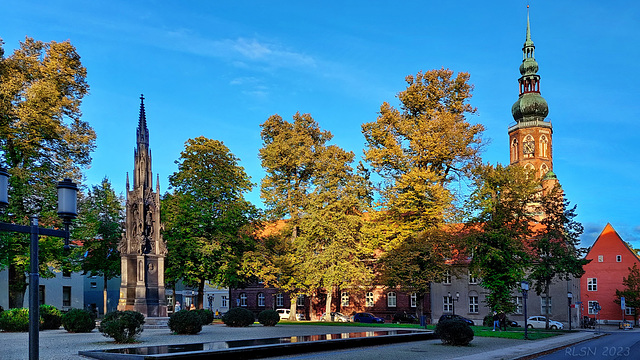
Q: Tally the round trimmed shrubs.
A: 9